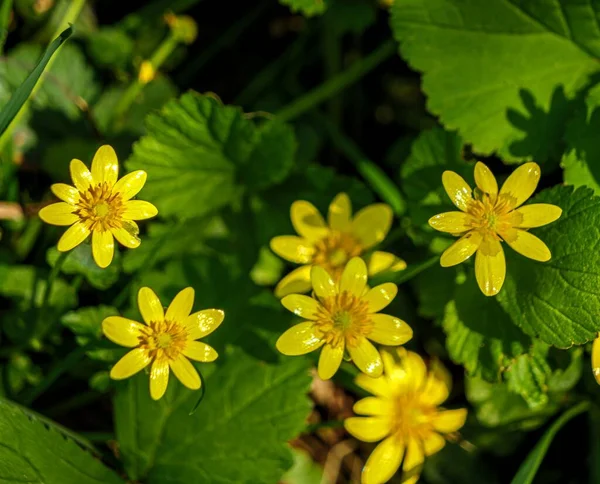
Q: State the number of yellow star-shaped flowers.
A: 6